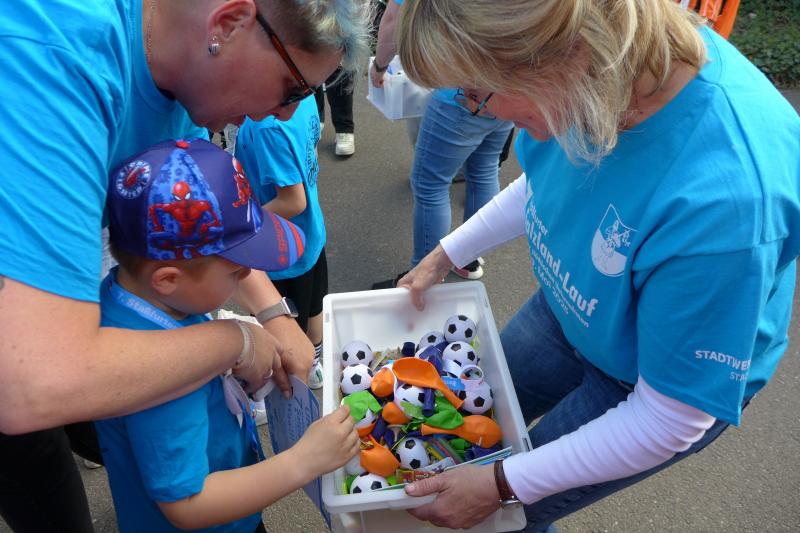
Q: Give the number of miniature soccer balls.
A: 11